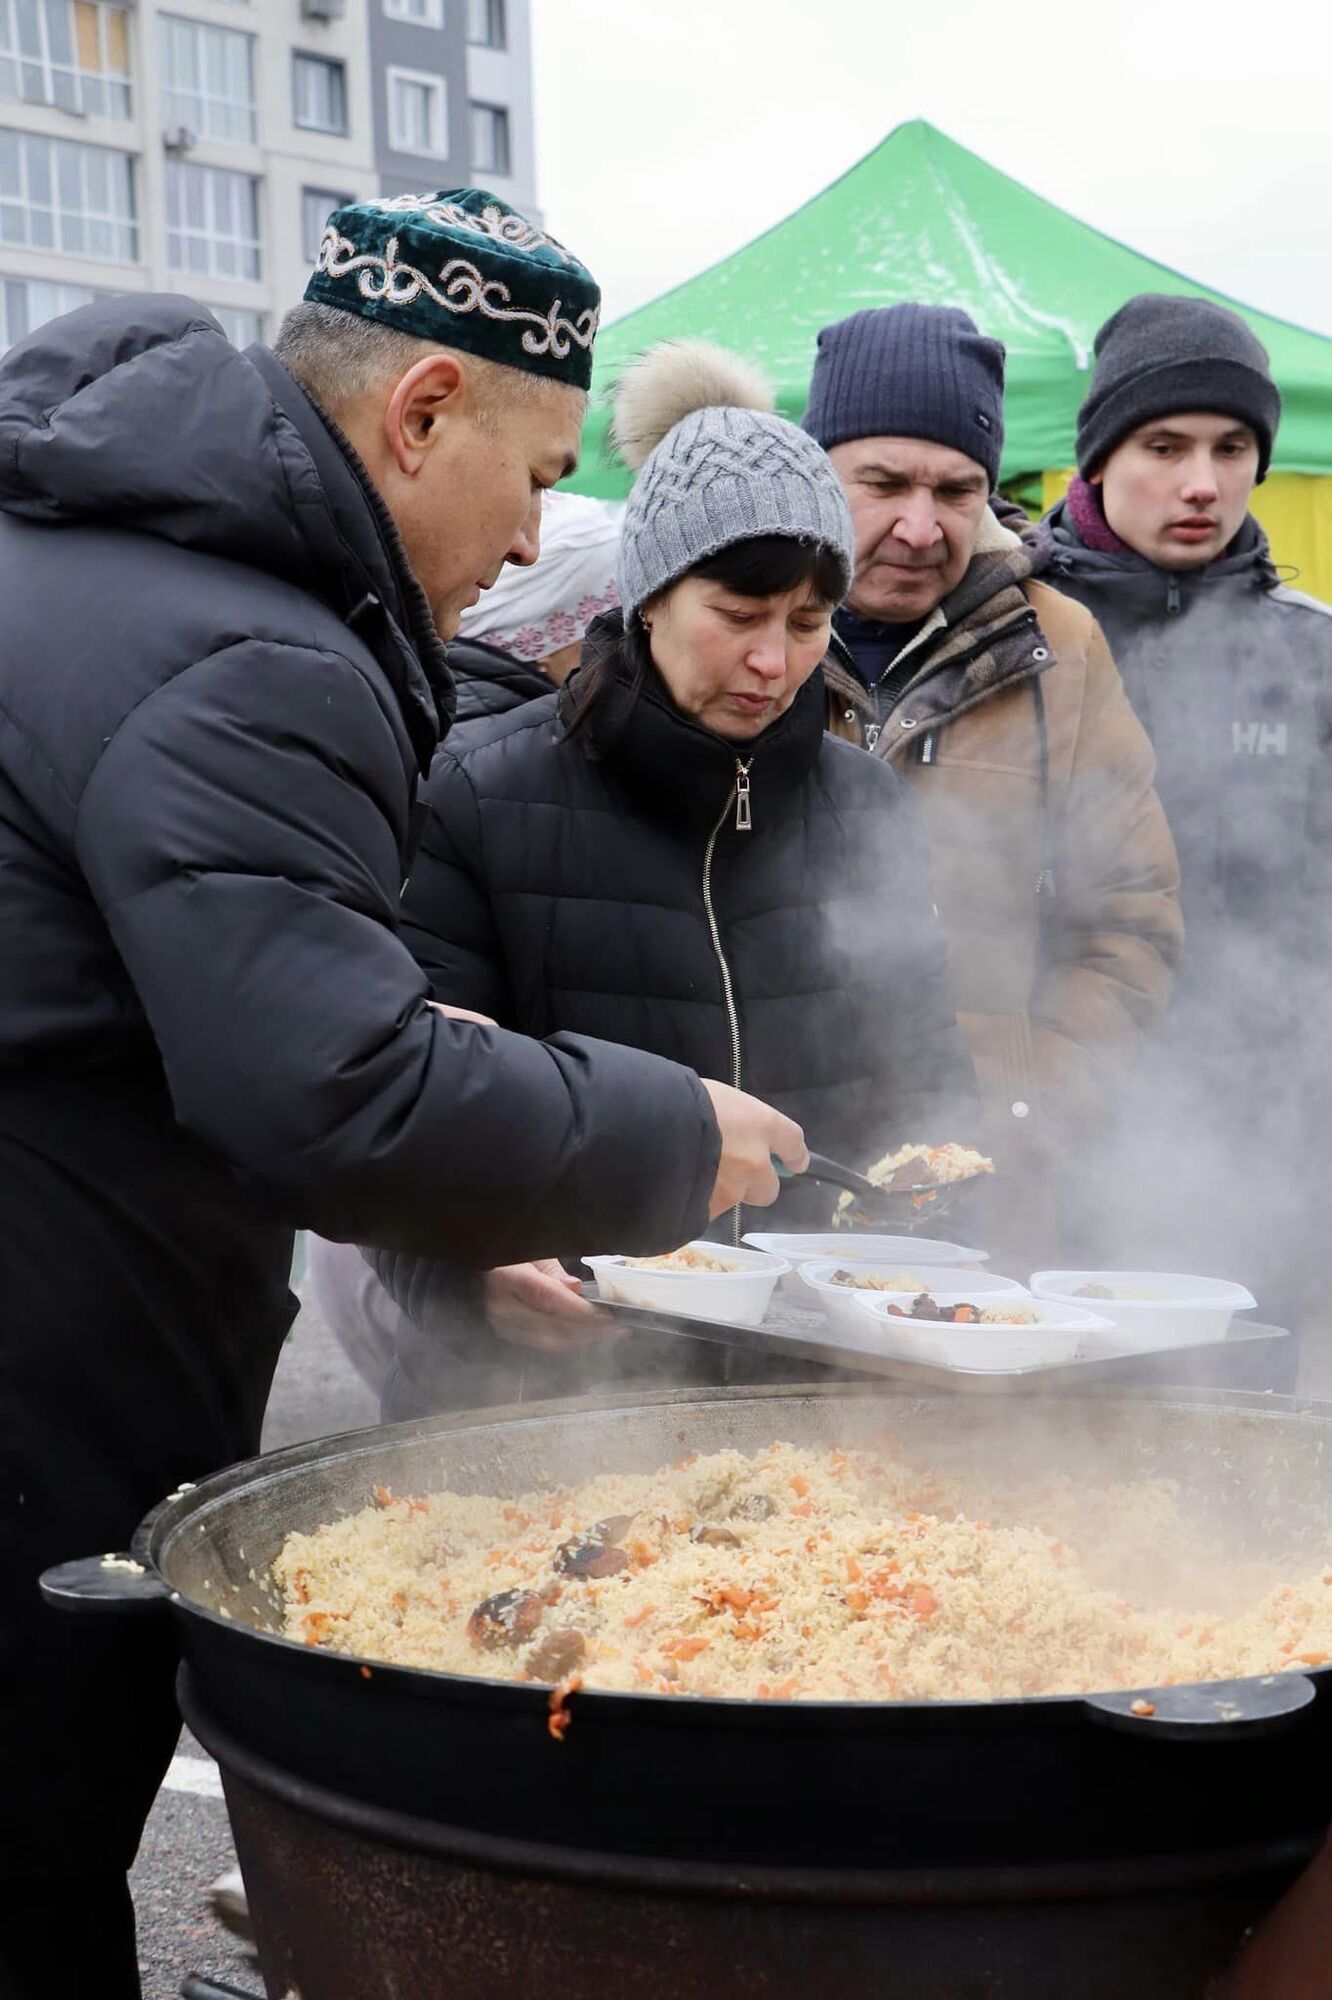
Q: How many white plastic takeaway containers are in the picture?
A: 5